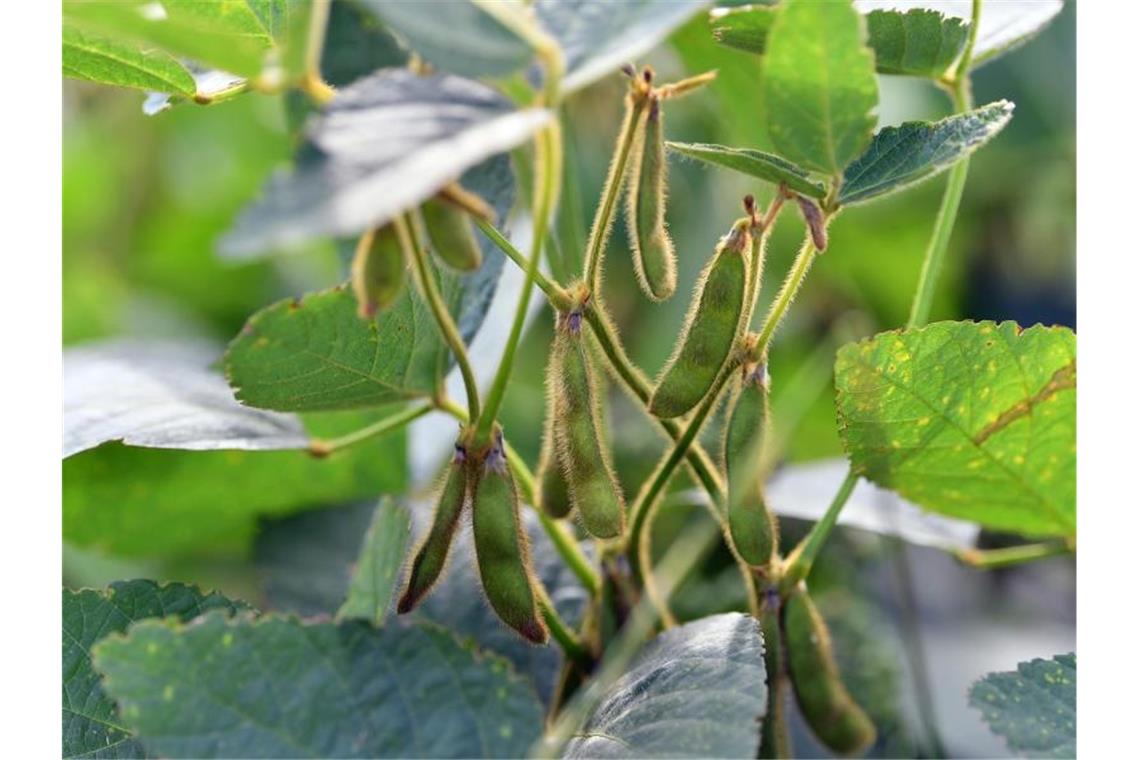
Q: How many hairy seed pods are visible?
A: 11